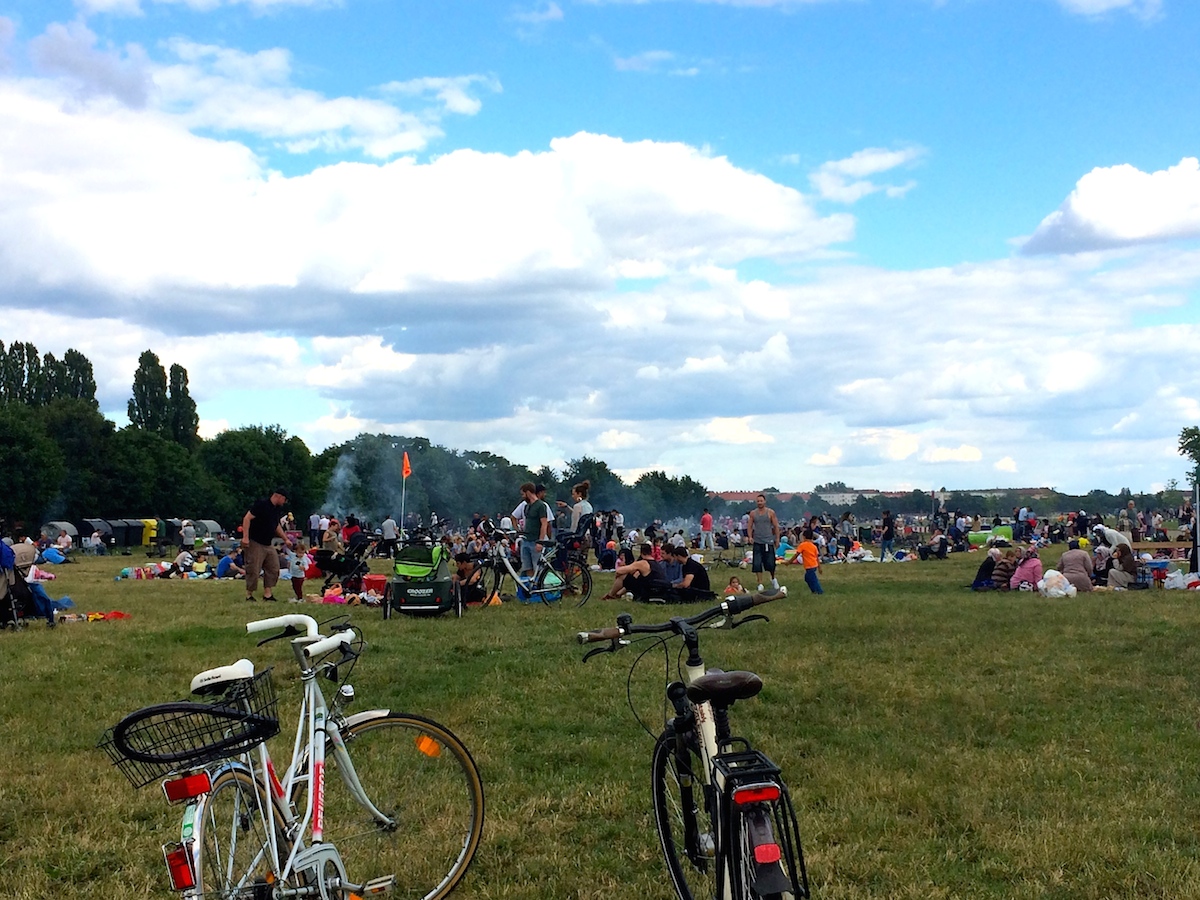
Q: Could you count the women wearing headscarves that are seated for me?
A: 6